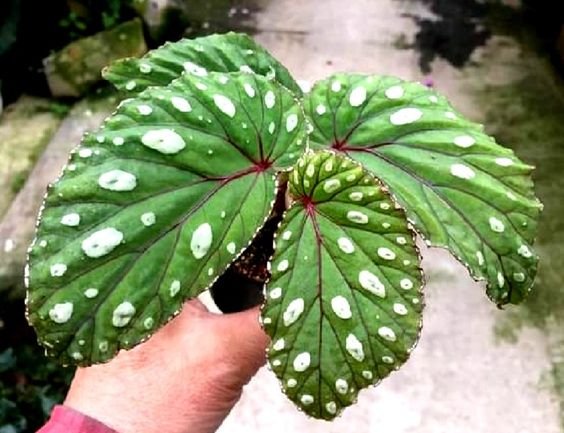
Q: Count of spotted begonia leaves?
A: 4